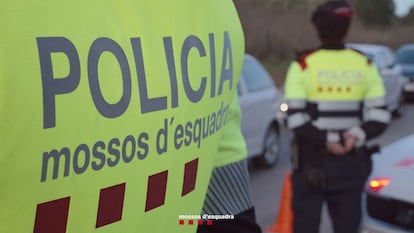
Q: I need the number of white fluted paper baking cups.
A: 0